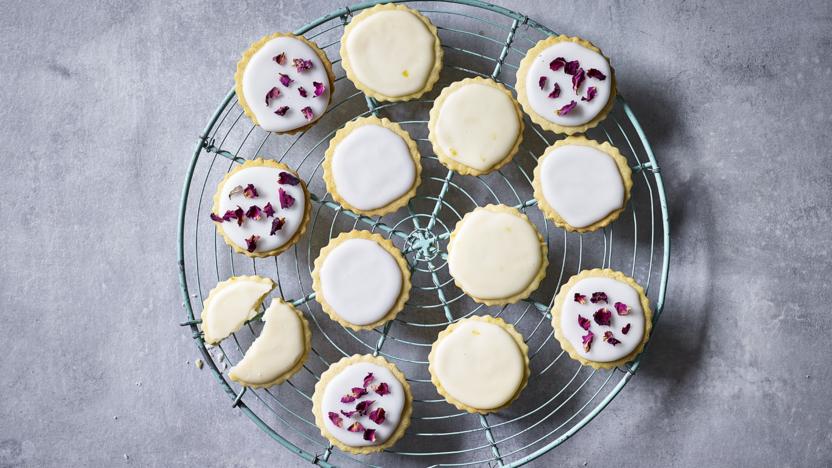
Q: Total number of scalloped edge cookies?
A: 13